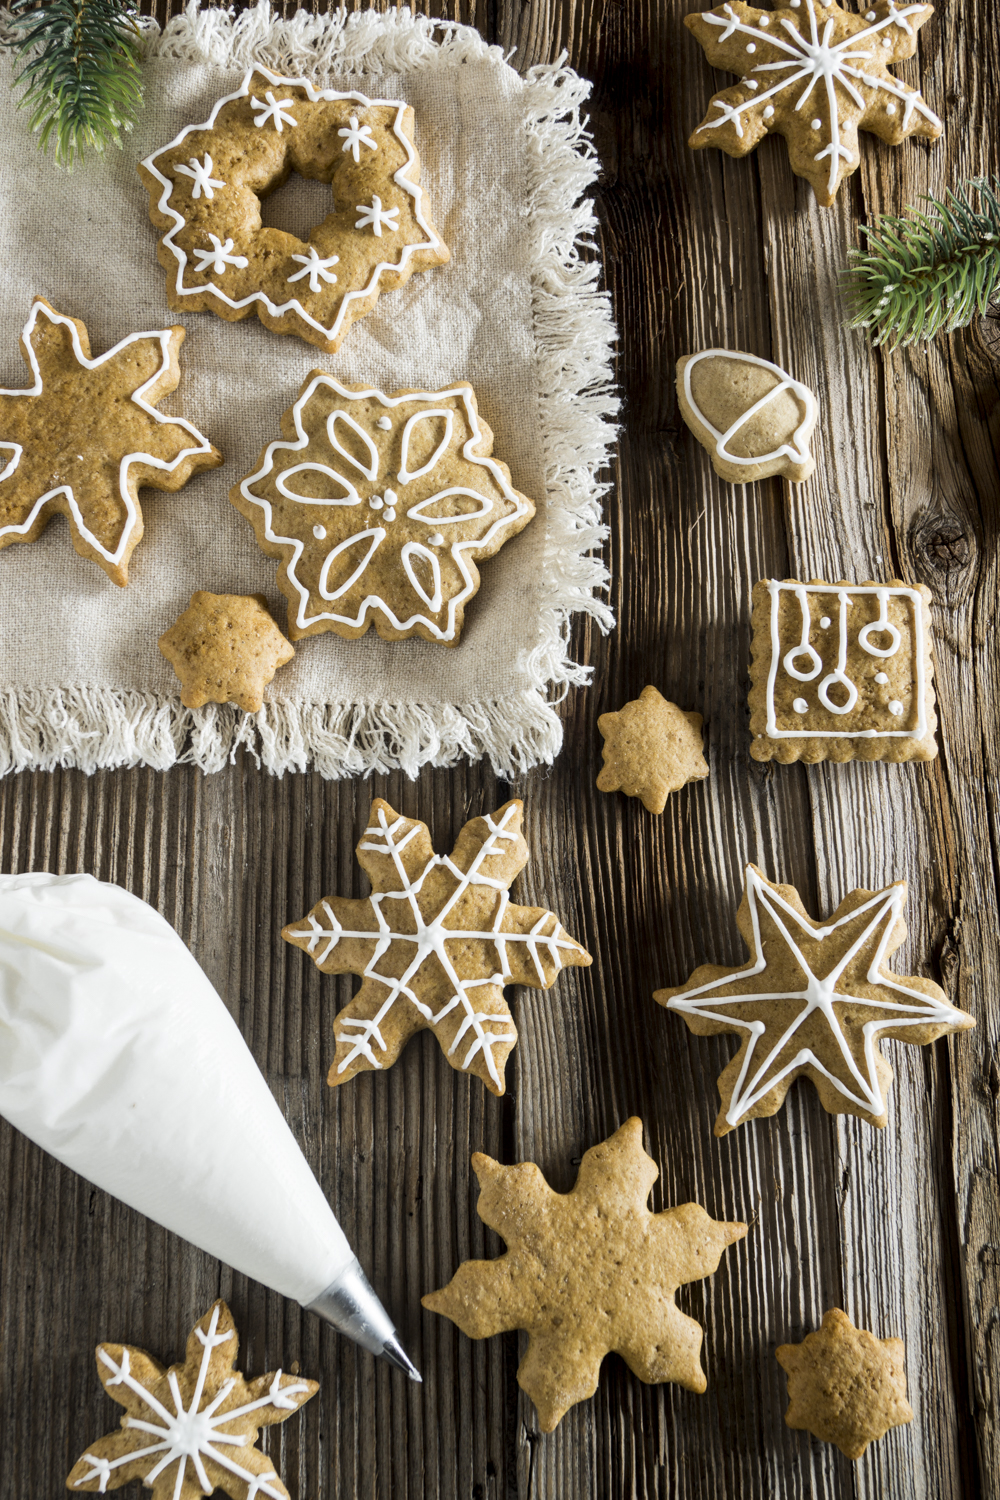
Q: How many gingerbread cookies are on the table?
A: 13